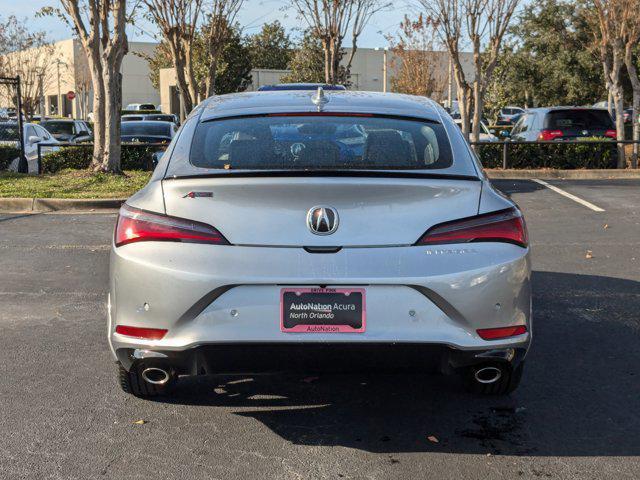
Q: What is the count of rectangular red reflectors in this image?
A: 2